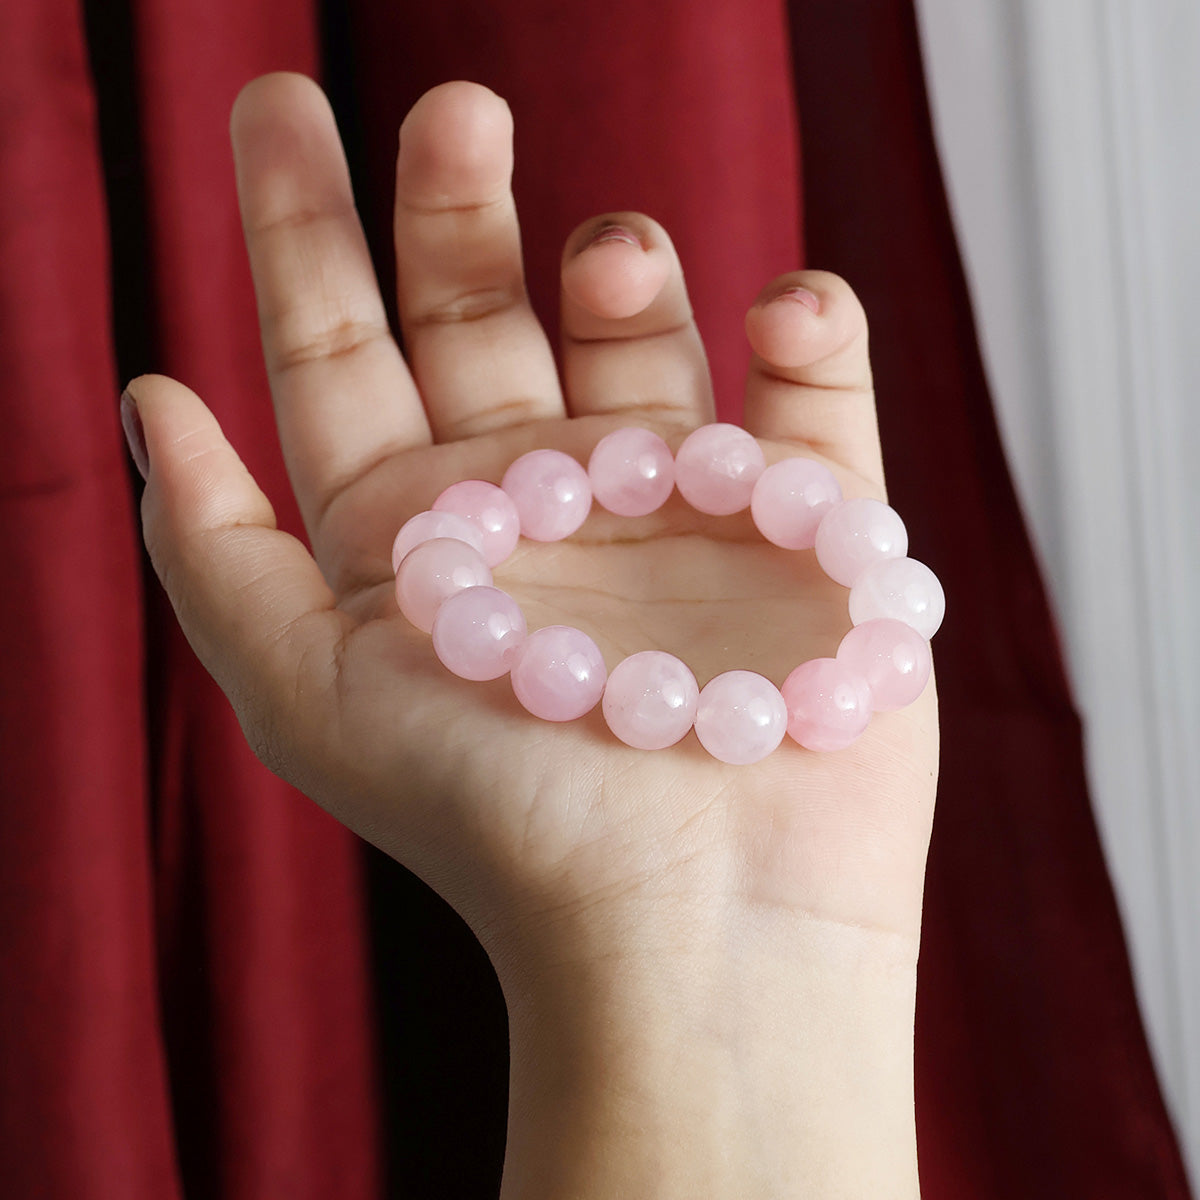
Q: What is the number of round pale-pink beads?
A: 15